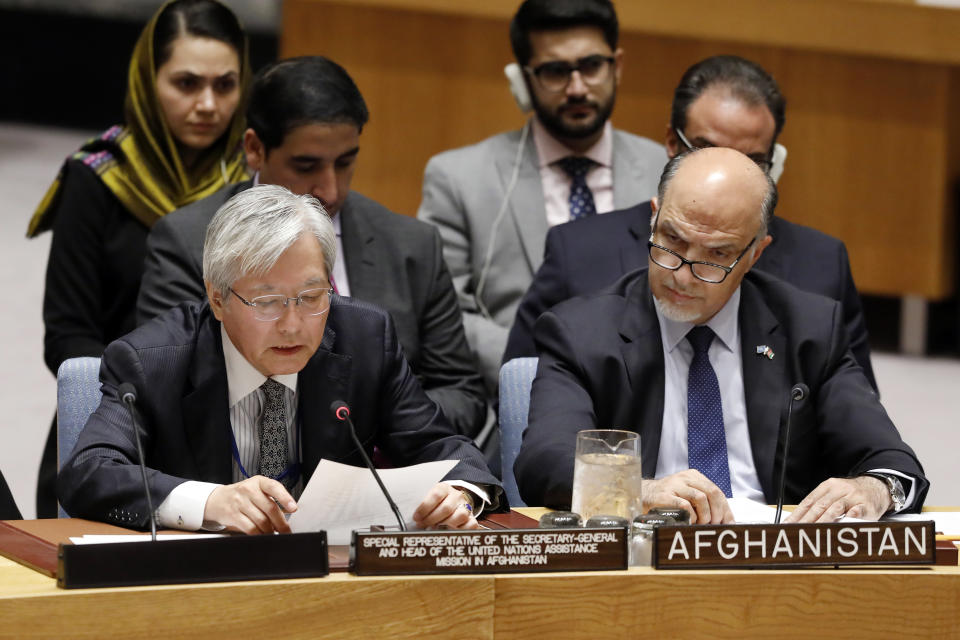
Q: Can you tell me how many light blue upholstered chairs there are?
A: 2